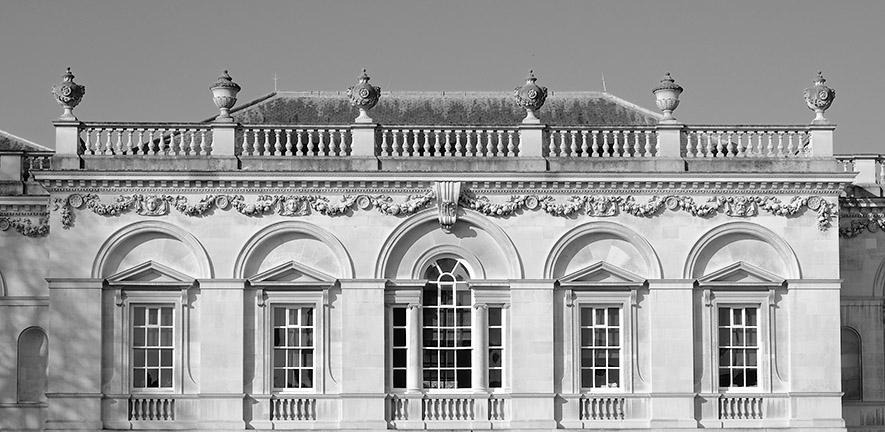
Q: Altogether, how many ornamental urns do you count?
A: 6